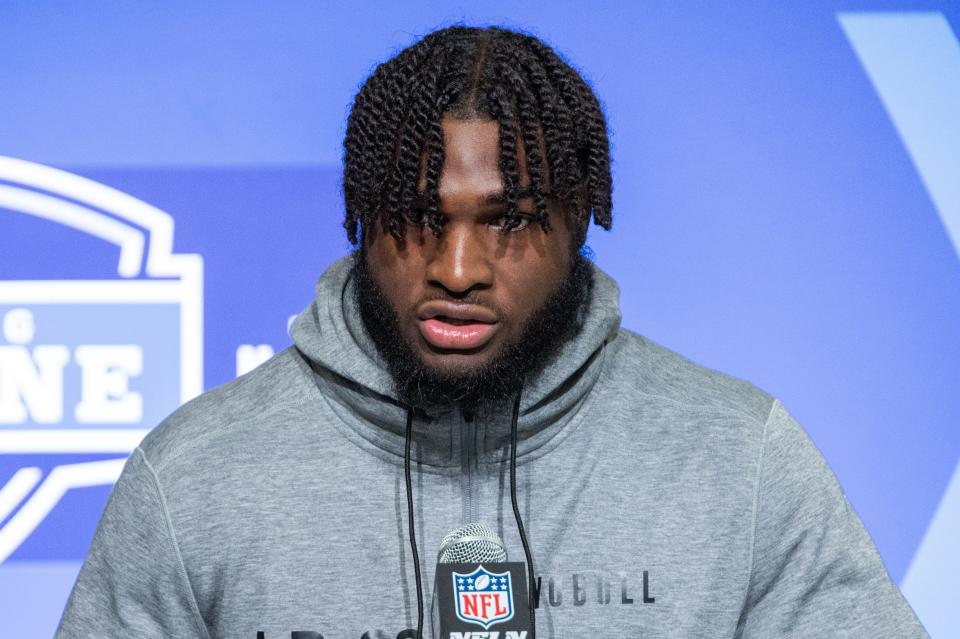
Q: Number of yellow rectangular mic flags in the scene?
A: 0